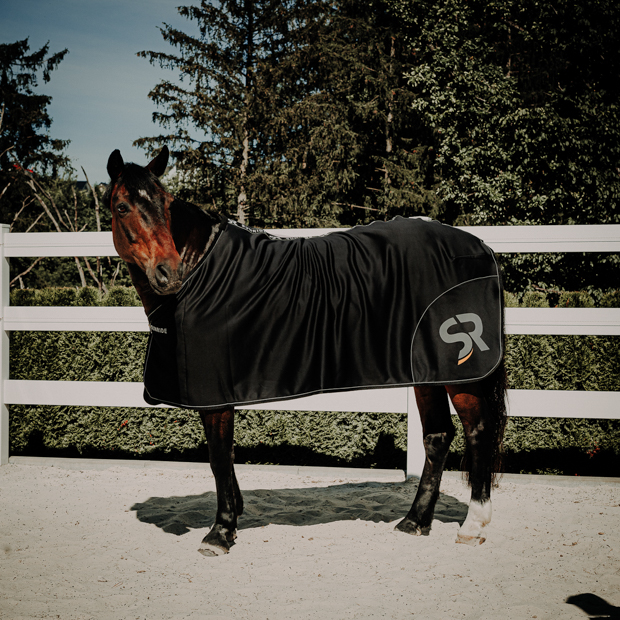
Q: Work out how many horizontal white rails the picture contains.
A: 3